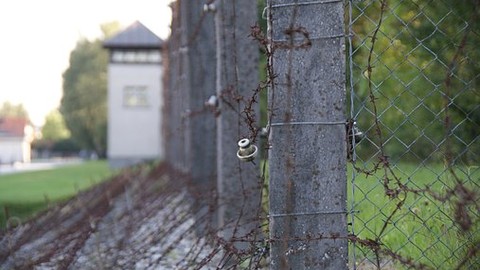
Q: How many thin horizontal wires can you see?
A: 4